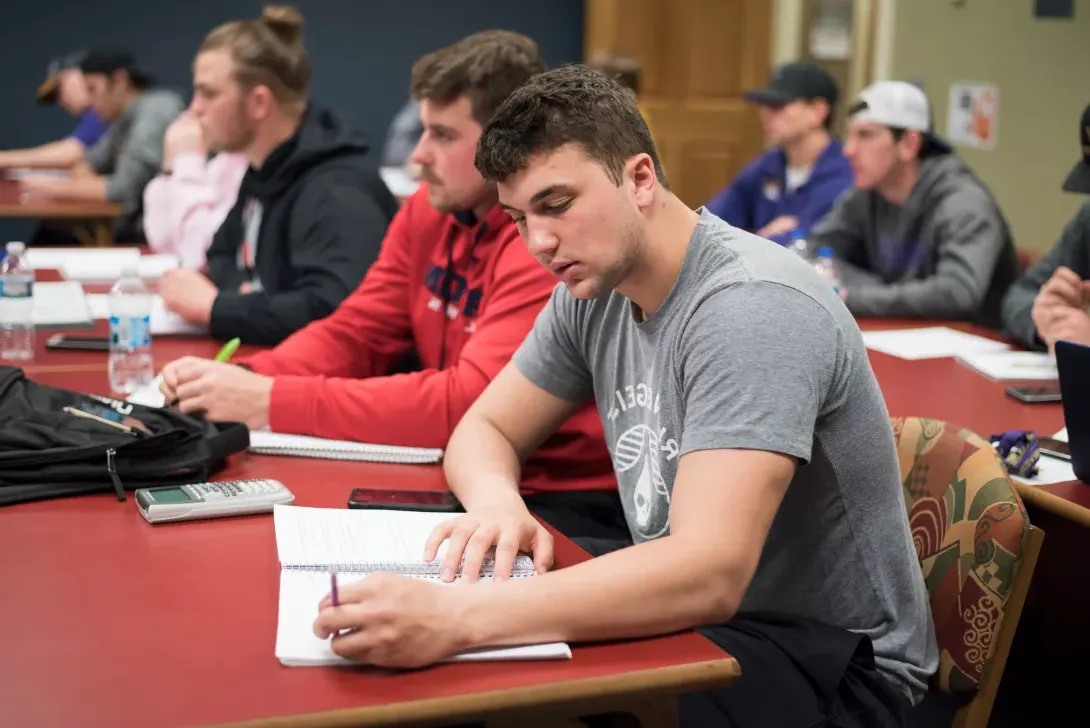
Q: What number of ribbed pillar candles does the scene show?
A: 0